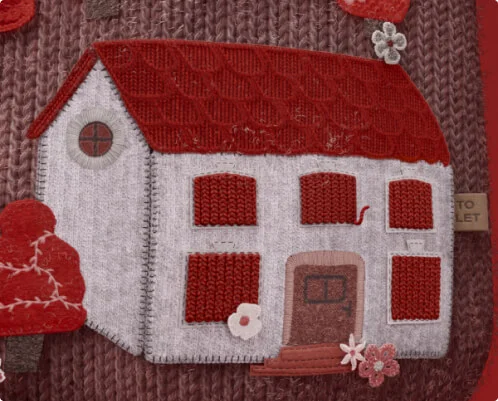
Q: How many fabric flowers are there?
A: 4